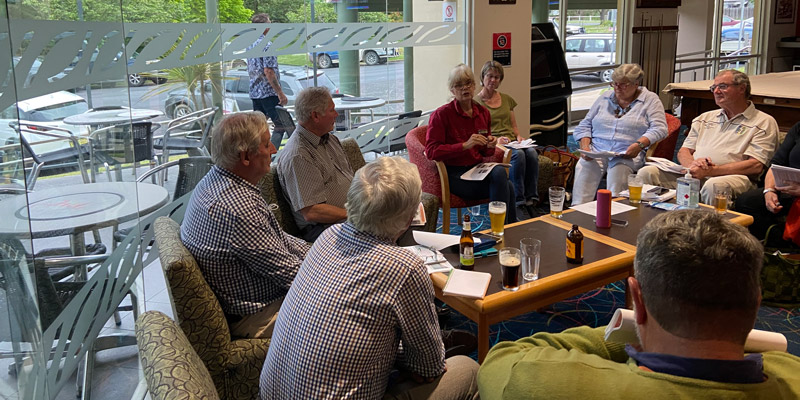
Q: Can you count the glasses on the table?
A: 6